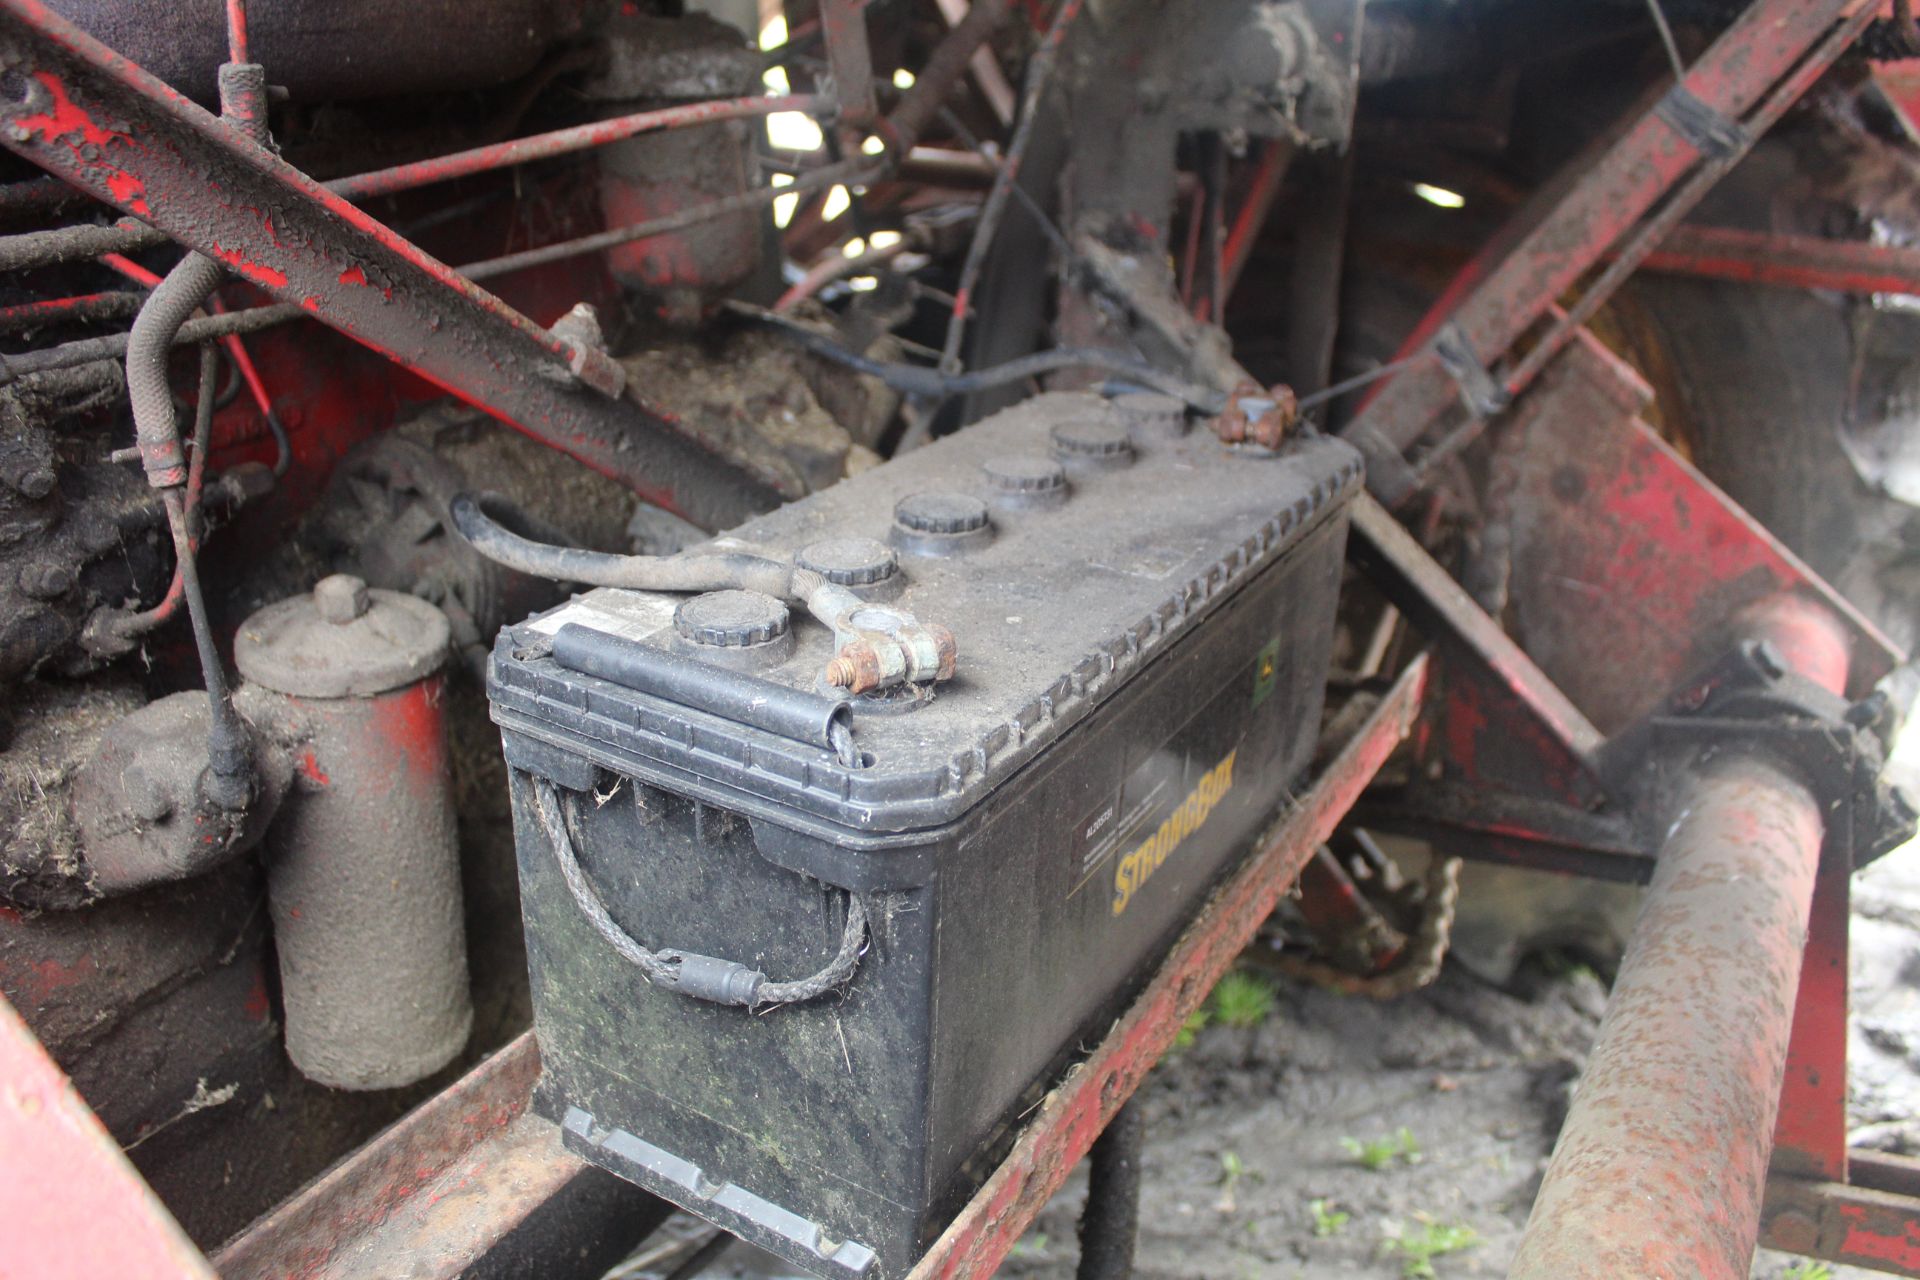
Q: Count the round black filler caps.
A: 6